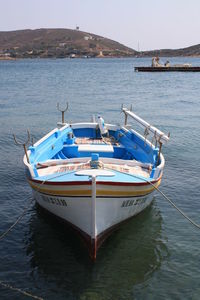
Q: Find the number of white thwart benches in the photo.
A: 1